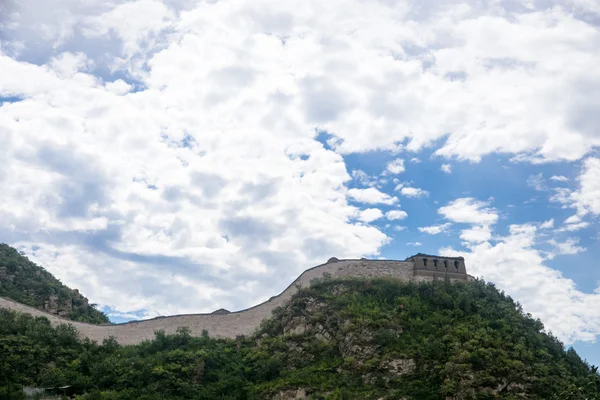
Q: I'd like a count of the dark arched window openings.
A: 4